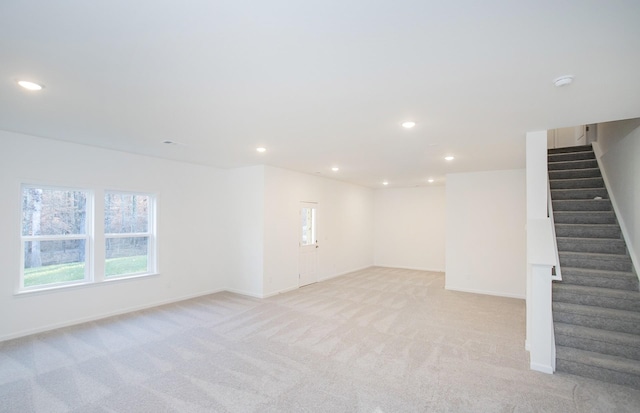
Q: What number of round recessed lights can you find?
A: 7